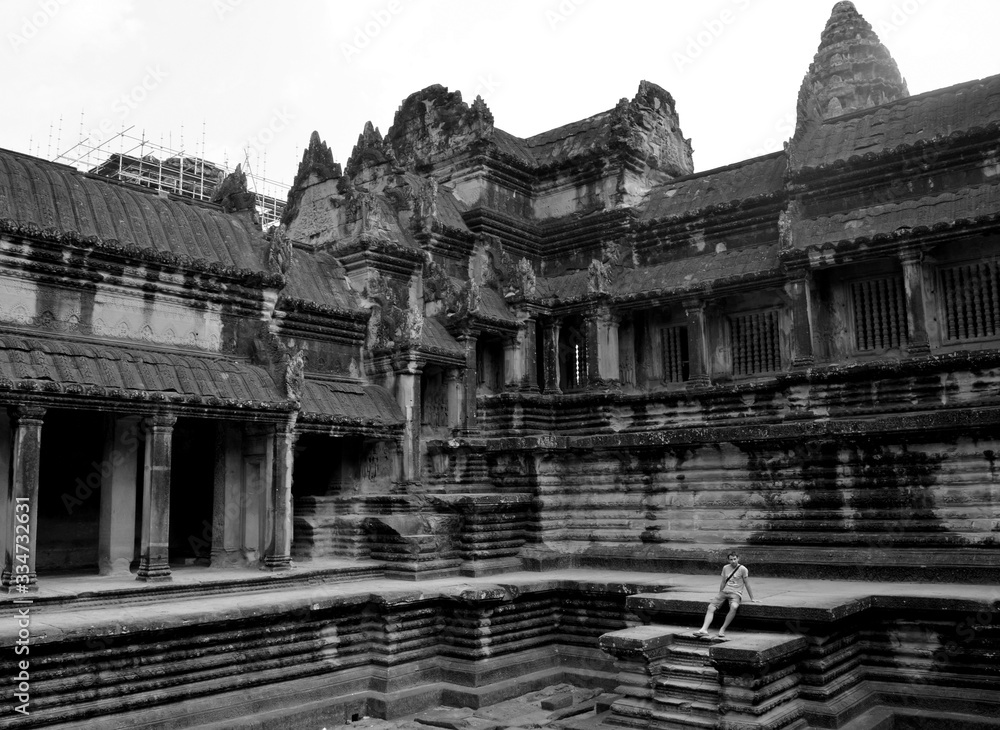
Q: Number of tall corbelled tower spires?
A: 1